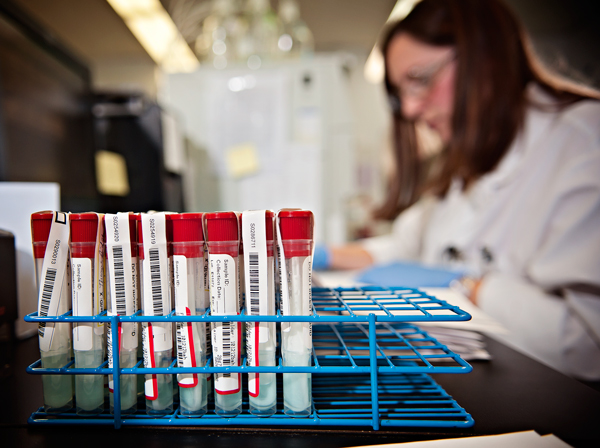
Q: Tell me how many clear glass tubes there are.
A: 8